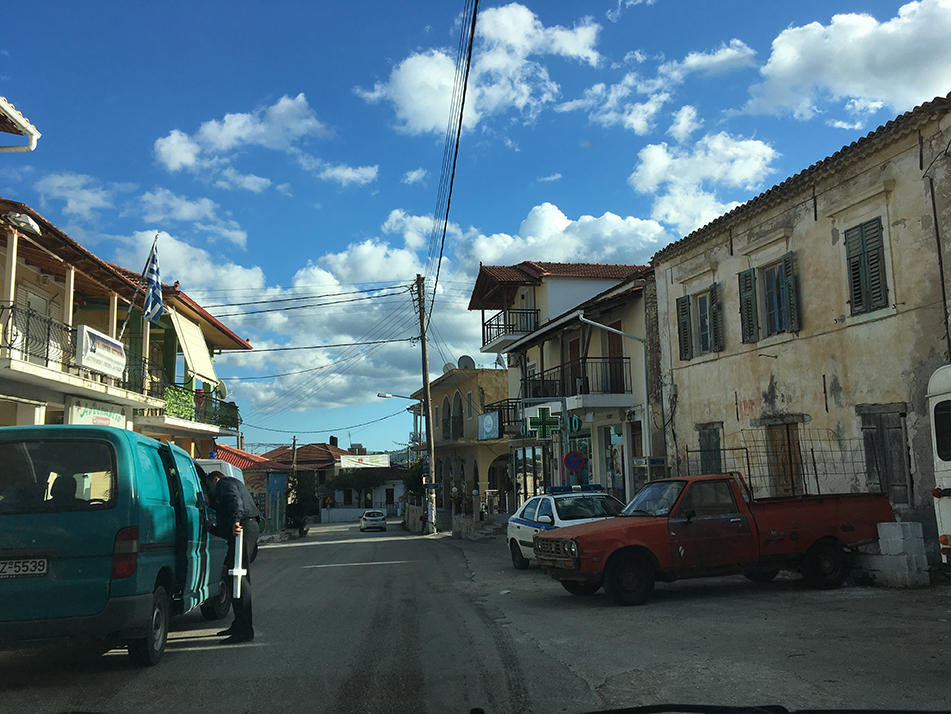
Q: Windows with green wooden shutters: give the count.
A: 3